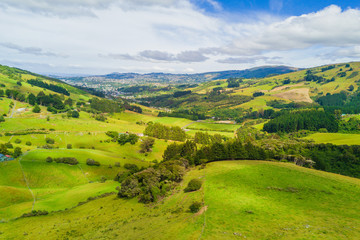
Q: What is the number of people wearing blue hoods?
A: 0